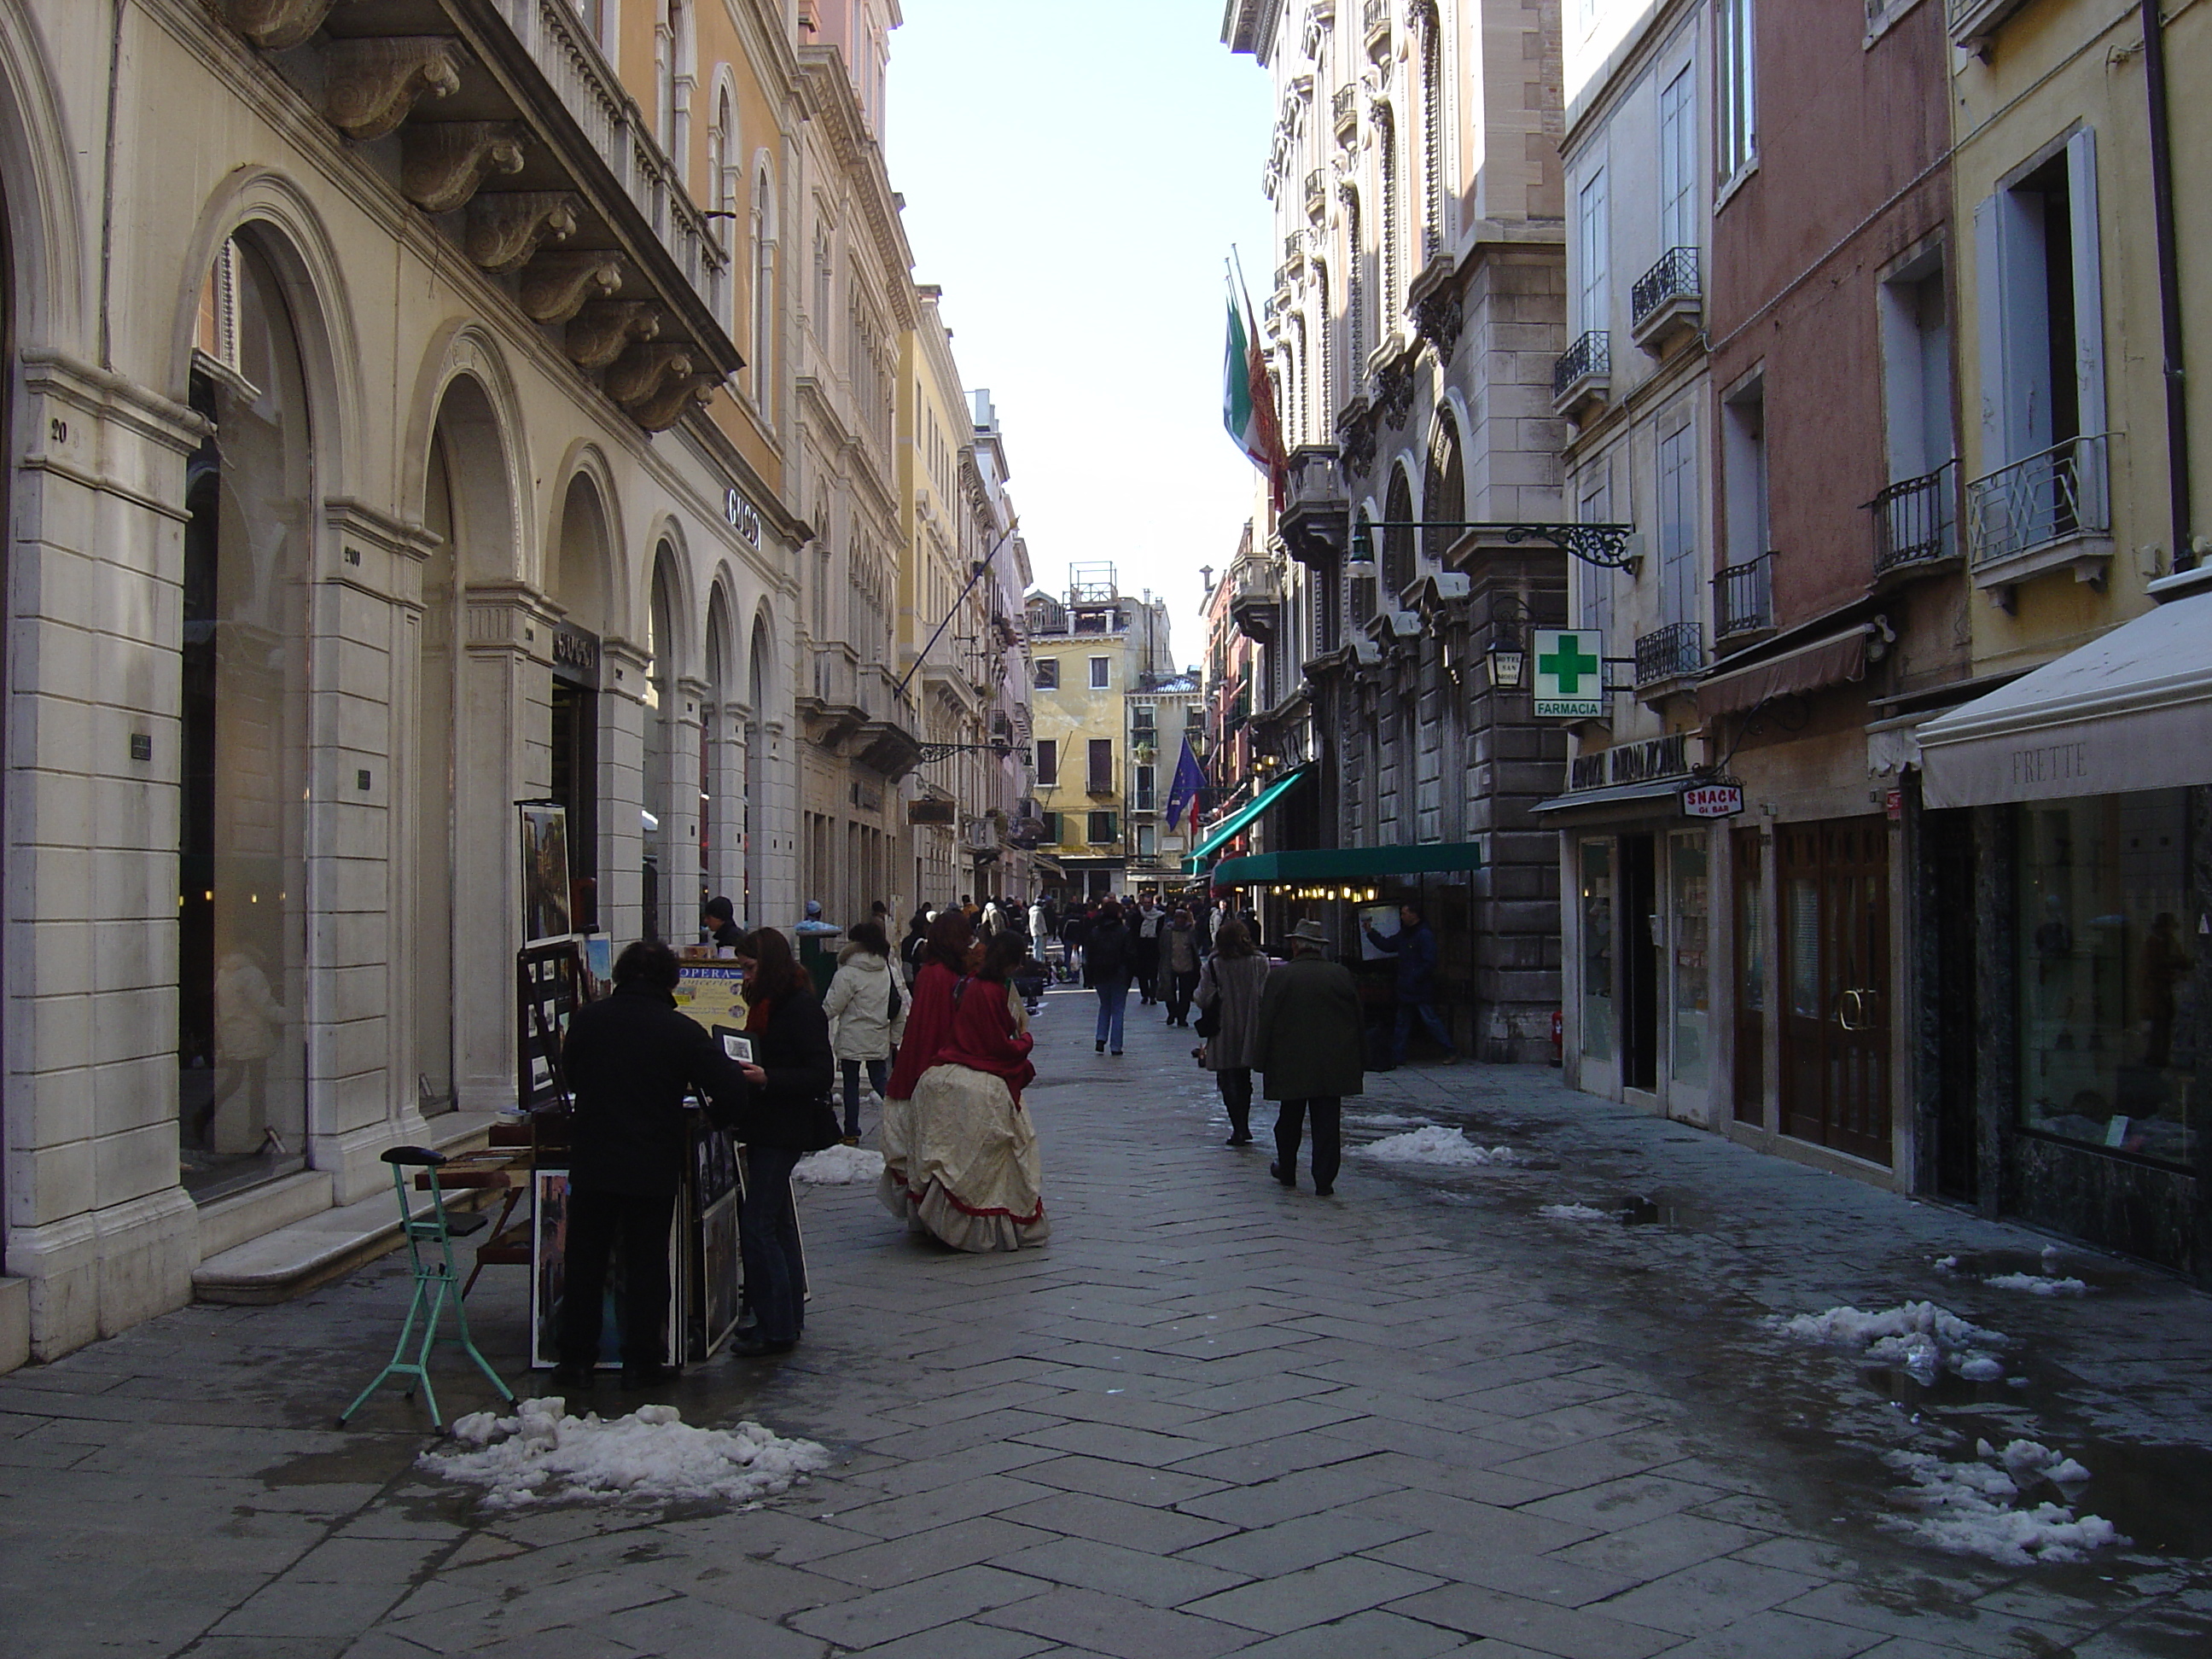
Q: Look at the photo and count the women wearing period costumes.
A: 2